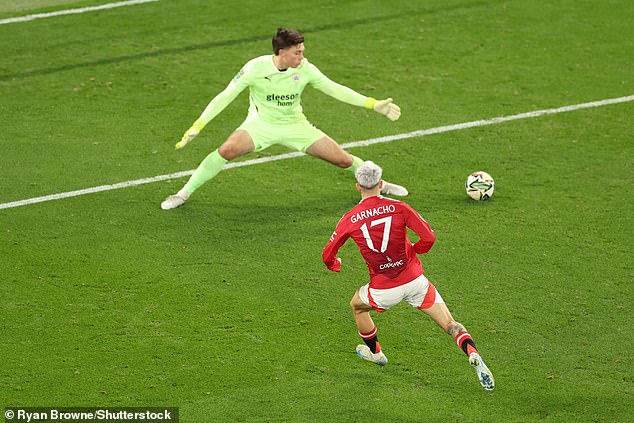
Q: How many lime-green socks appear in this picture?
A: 2